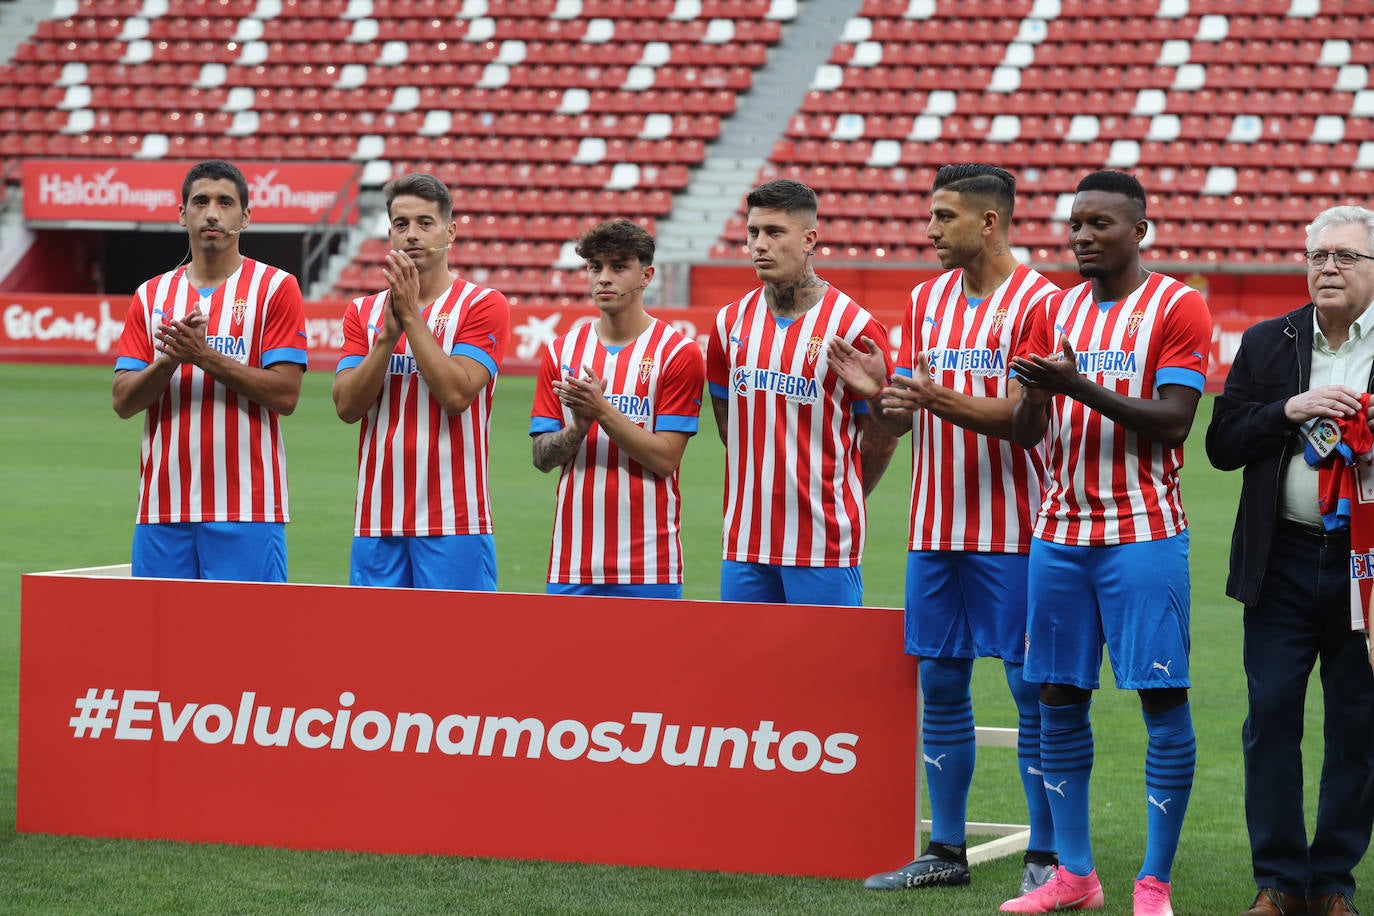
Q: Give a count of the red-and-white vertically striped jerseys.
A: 6